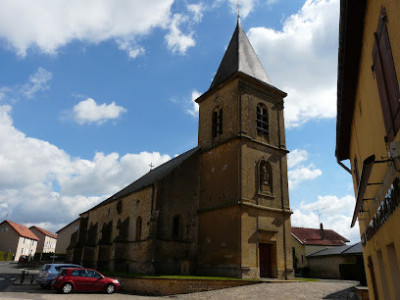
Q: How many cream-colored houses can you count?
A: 2